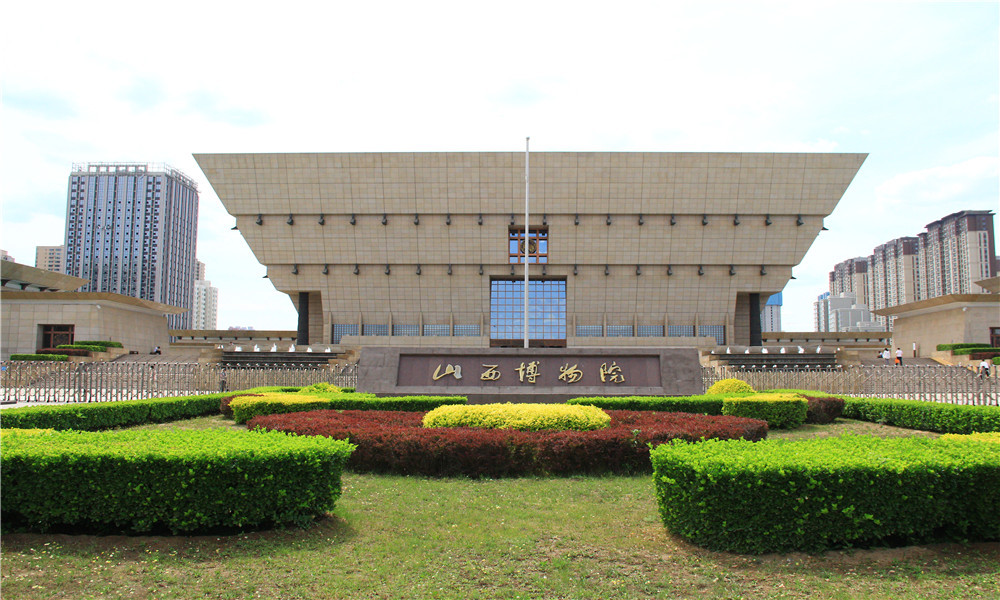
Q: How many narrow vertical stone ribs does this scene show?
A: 12